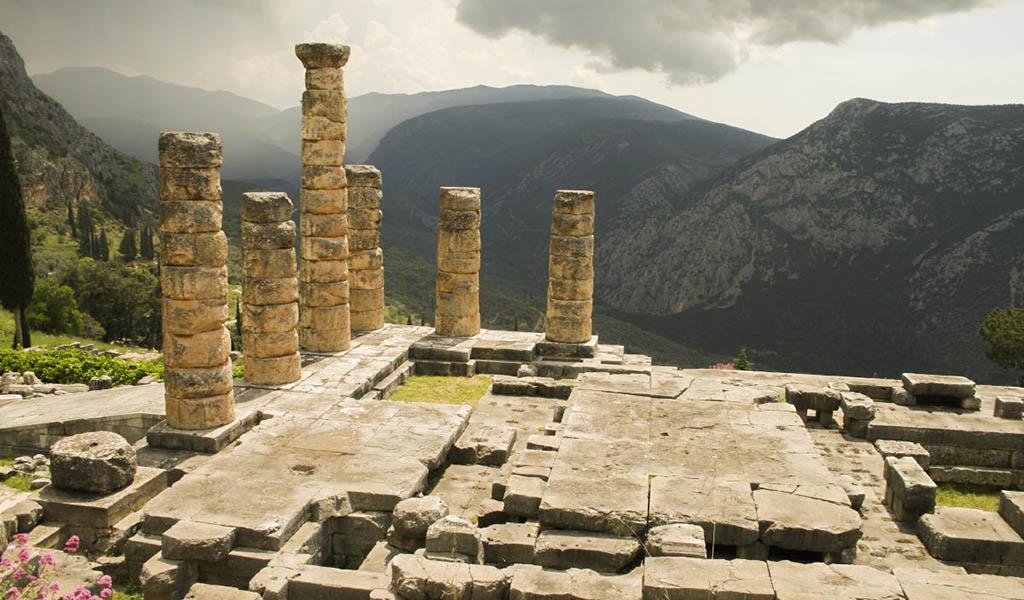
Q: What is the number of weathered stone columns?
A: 6